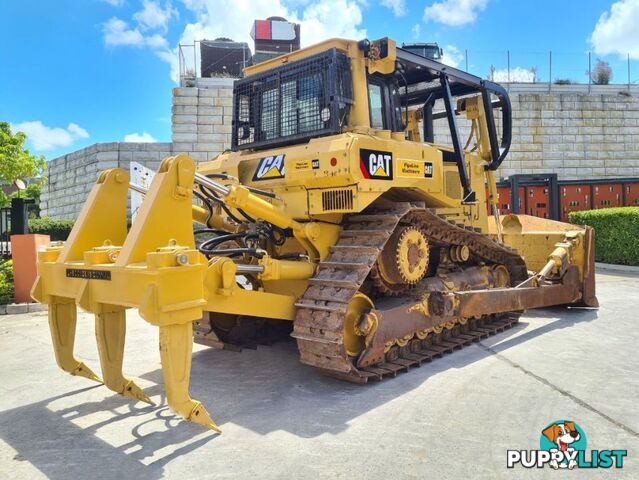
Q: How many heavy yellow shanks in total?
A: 3